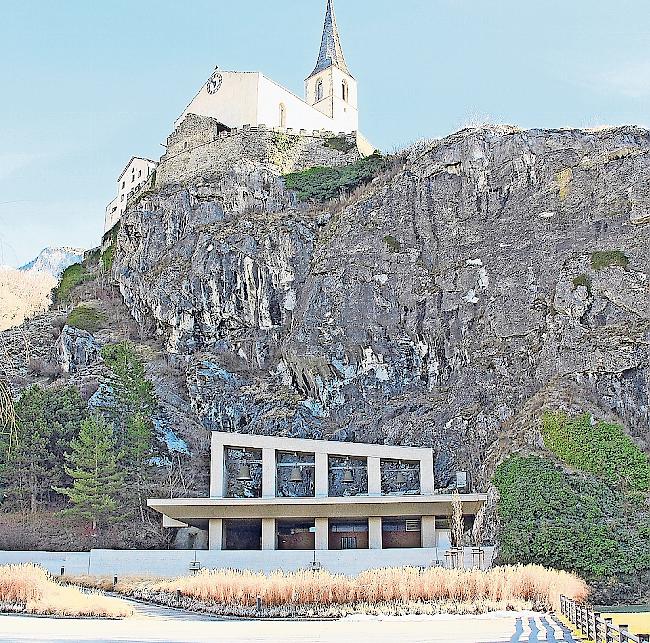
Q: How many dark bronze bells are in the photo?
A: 4